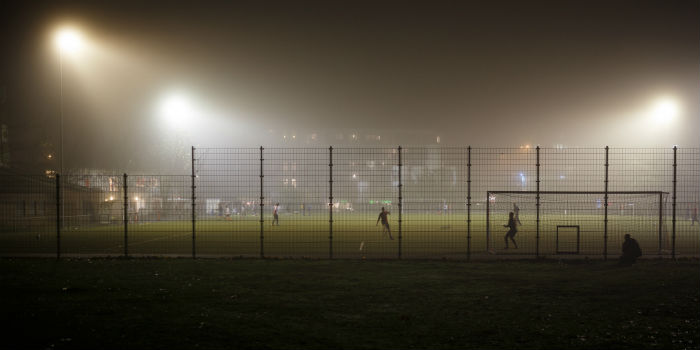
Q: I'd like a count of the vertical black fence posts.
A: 10